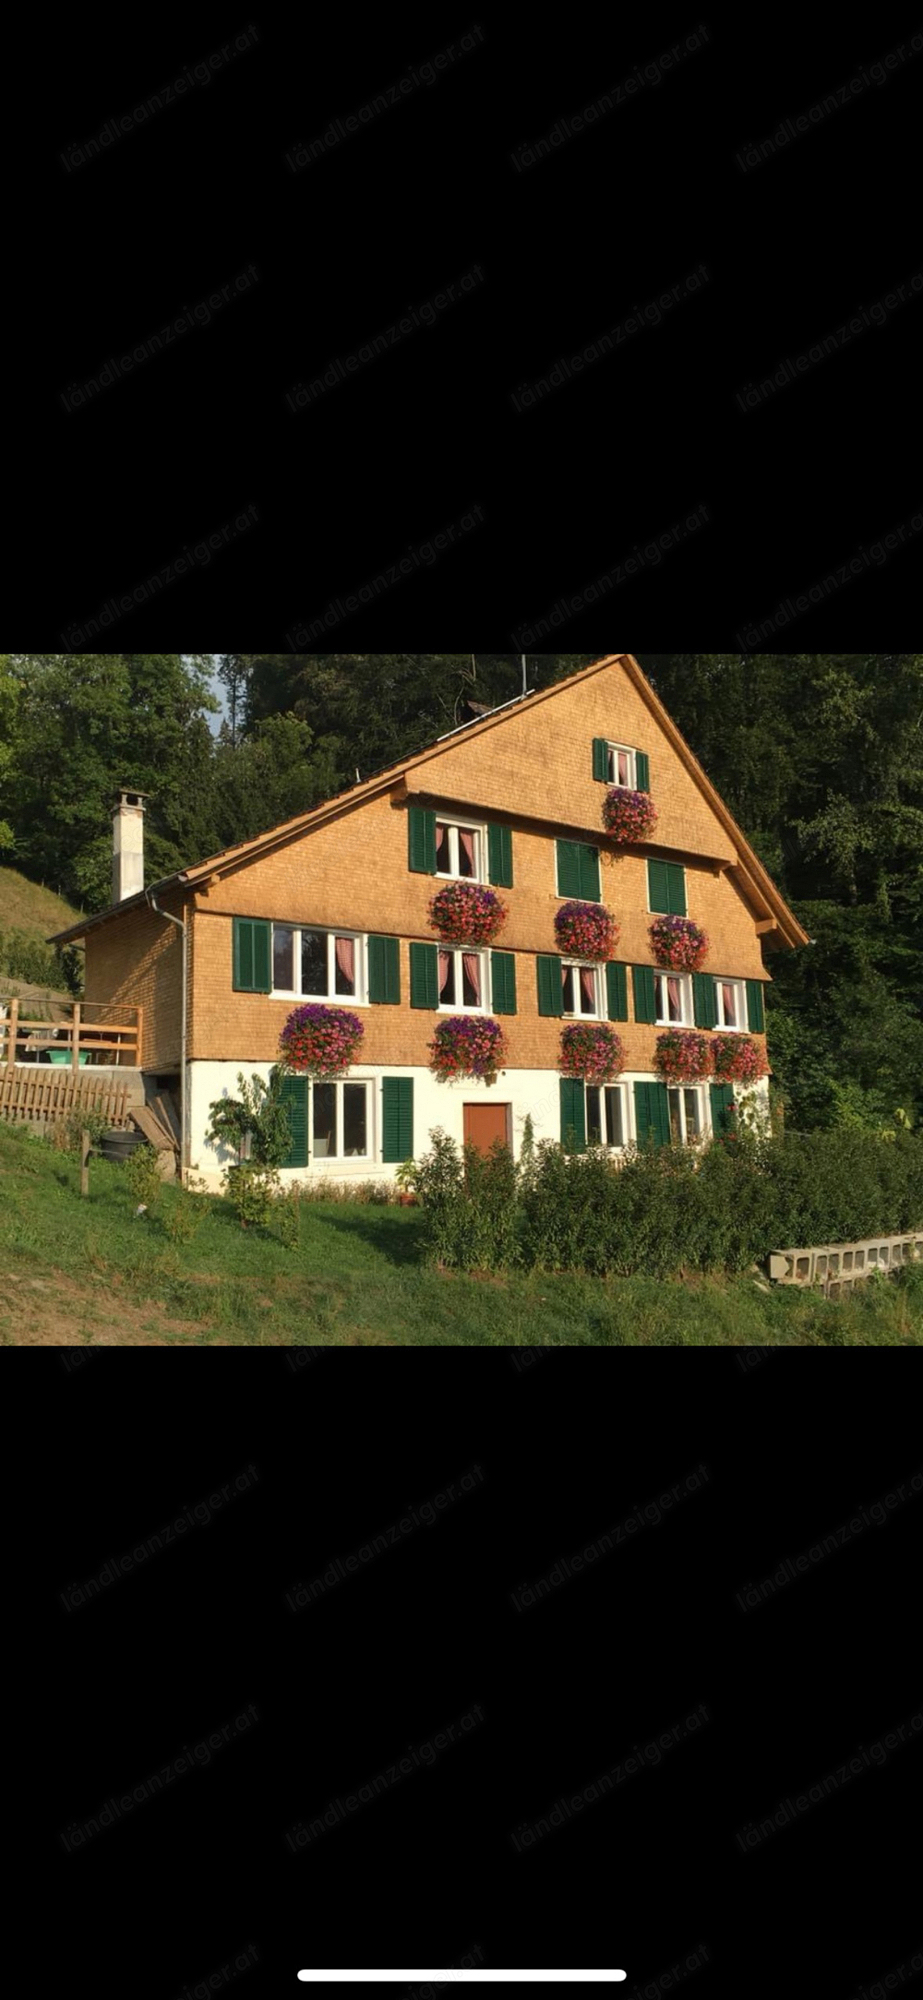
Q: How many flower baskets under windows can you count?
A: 9